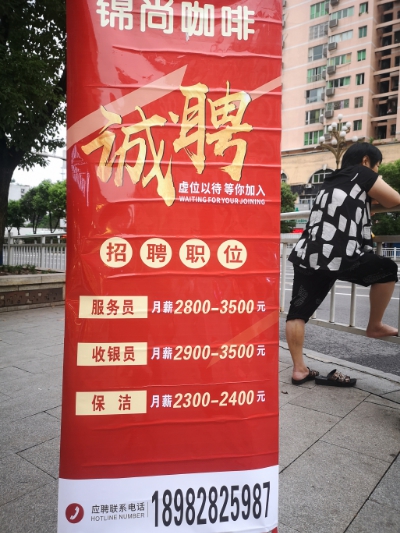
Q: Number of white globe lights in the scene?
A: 9